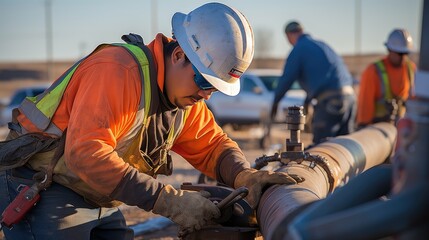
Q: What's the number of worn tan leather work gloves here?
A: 2